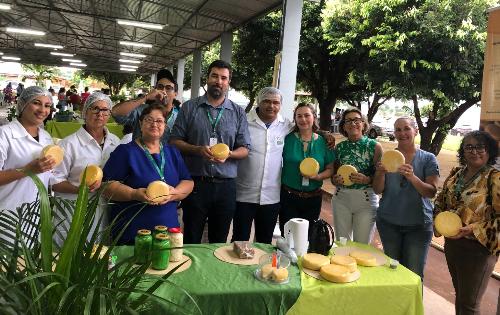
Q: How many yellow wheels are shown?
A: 12